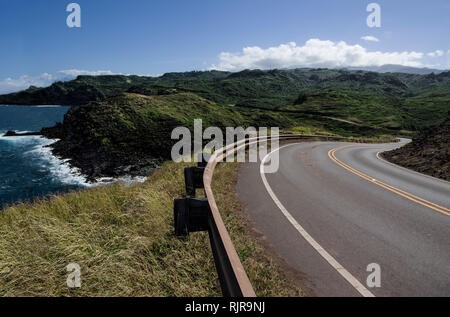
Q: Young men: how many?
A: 0